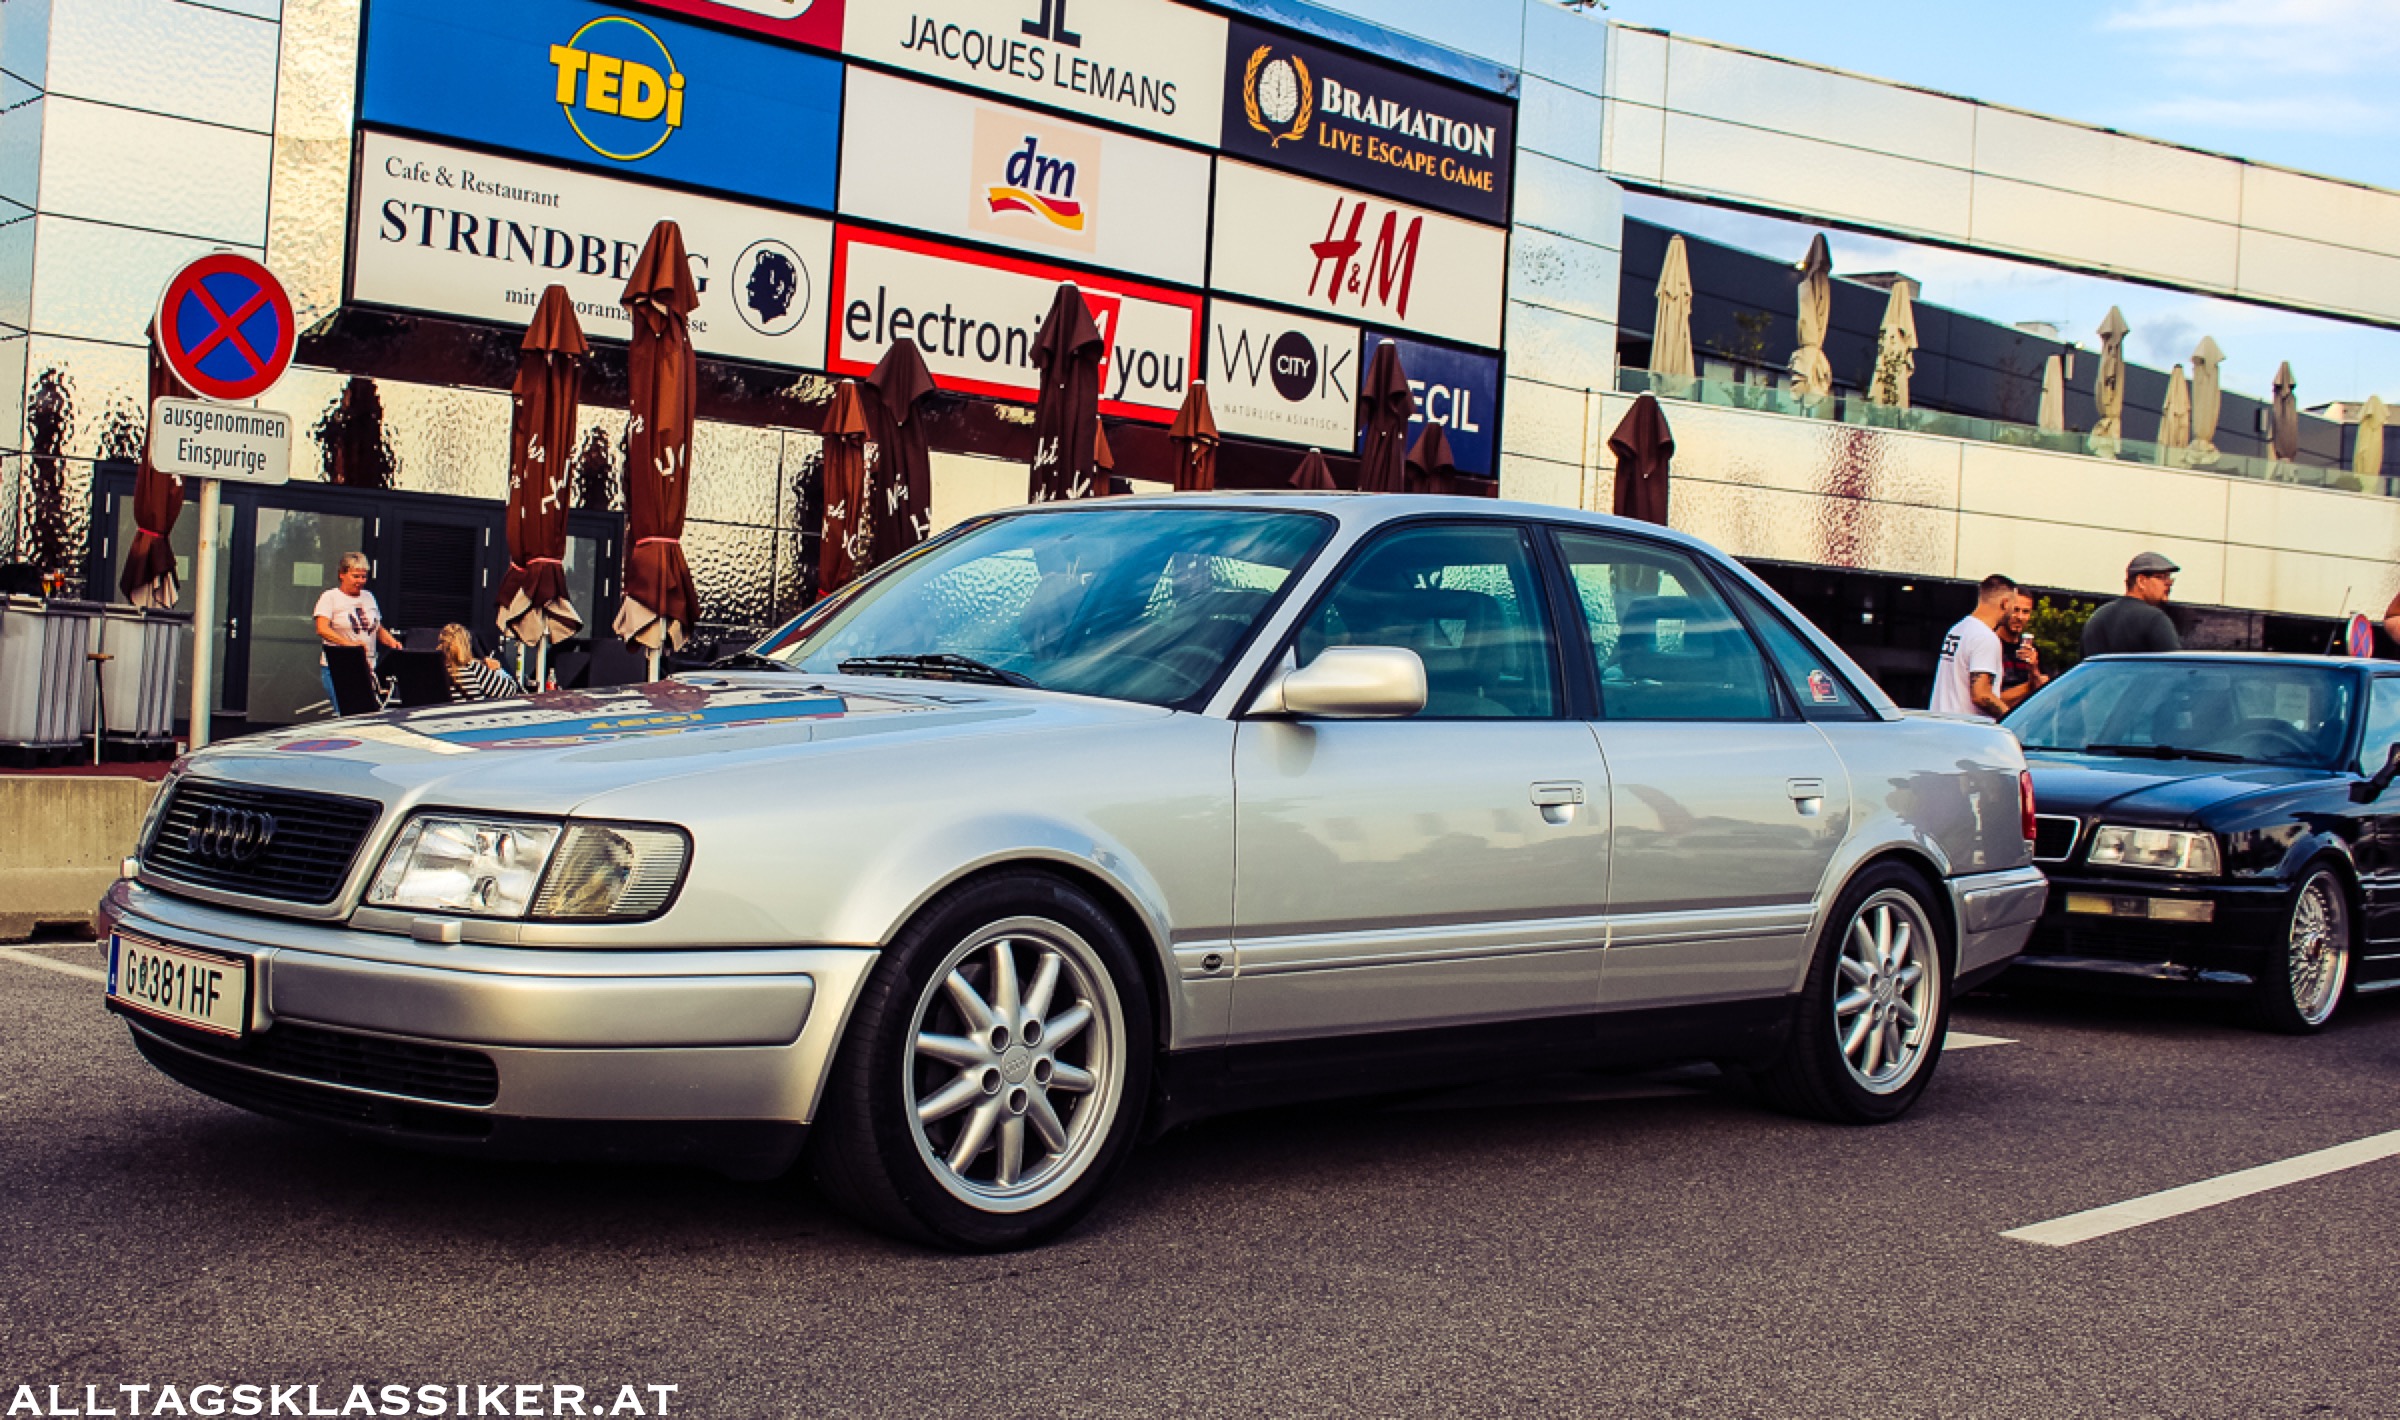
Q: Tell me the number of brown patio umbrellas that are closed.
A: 12